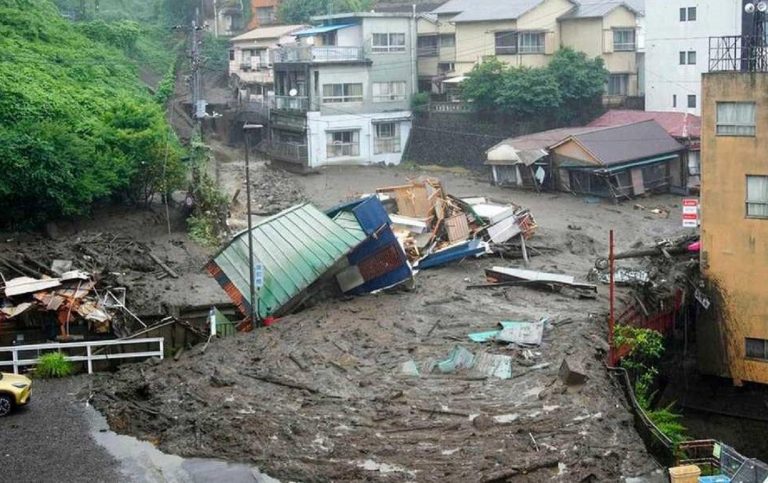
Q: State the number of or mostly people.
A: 0